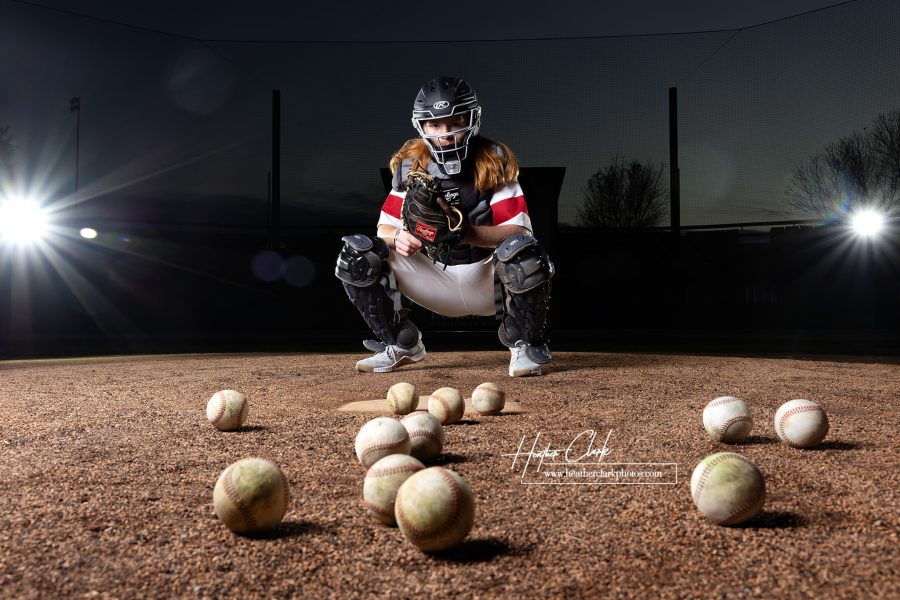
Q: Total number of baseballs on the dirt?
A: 12